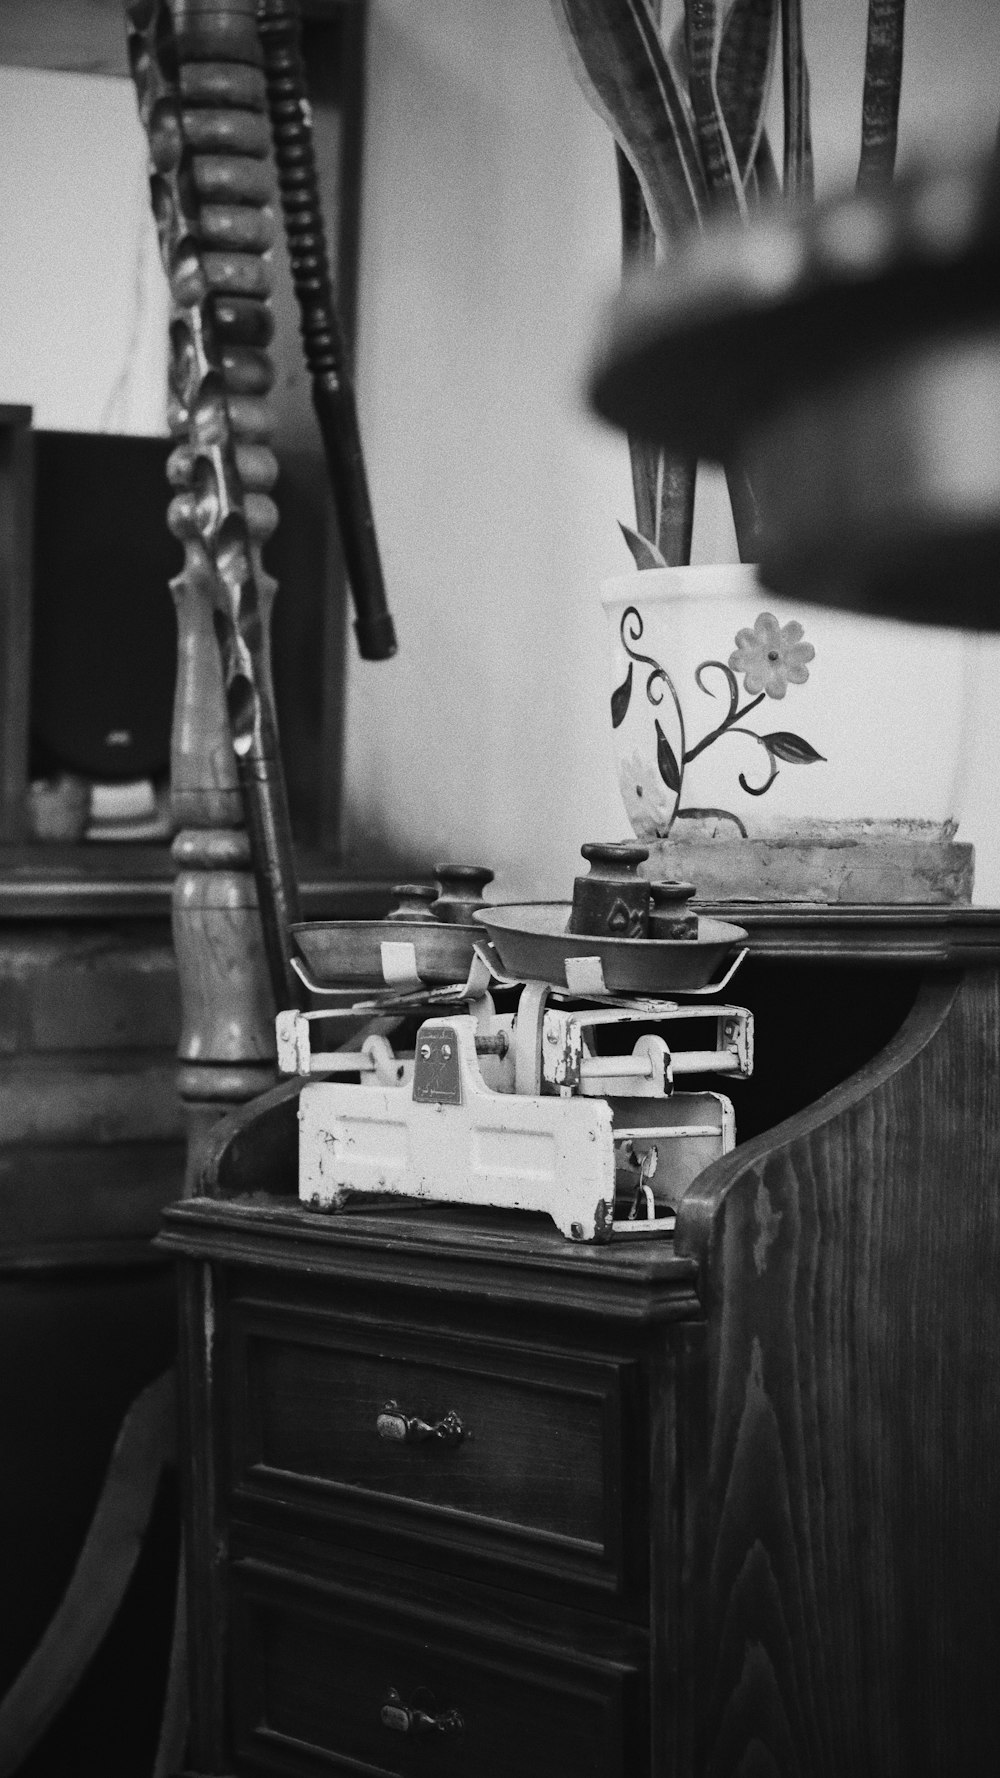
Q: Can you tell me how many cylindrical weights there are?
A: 4